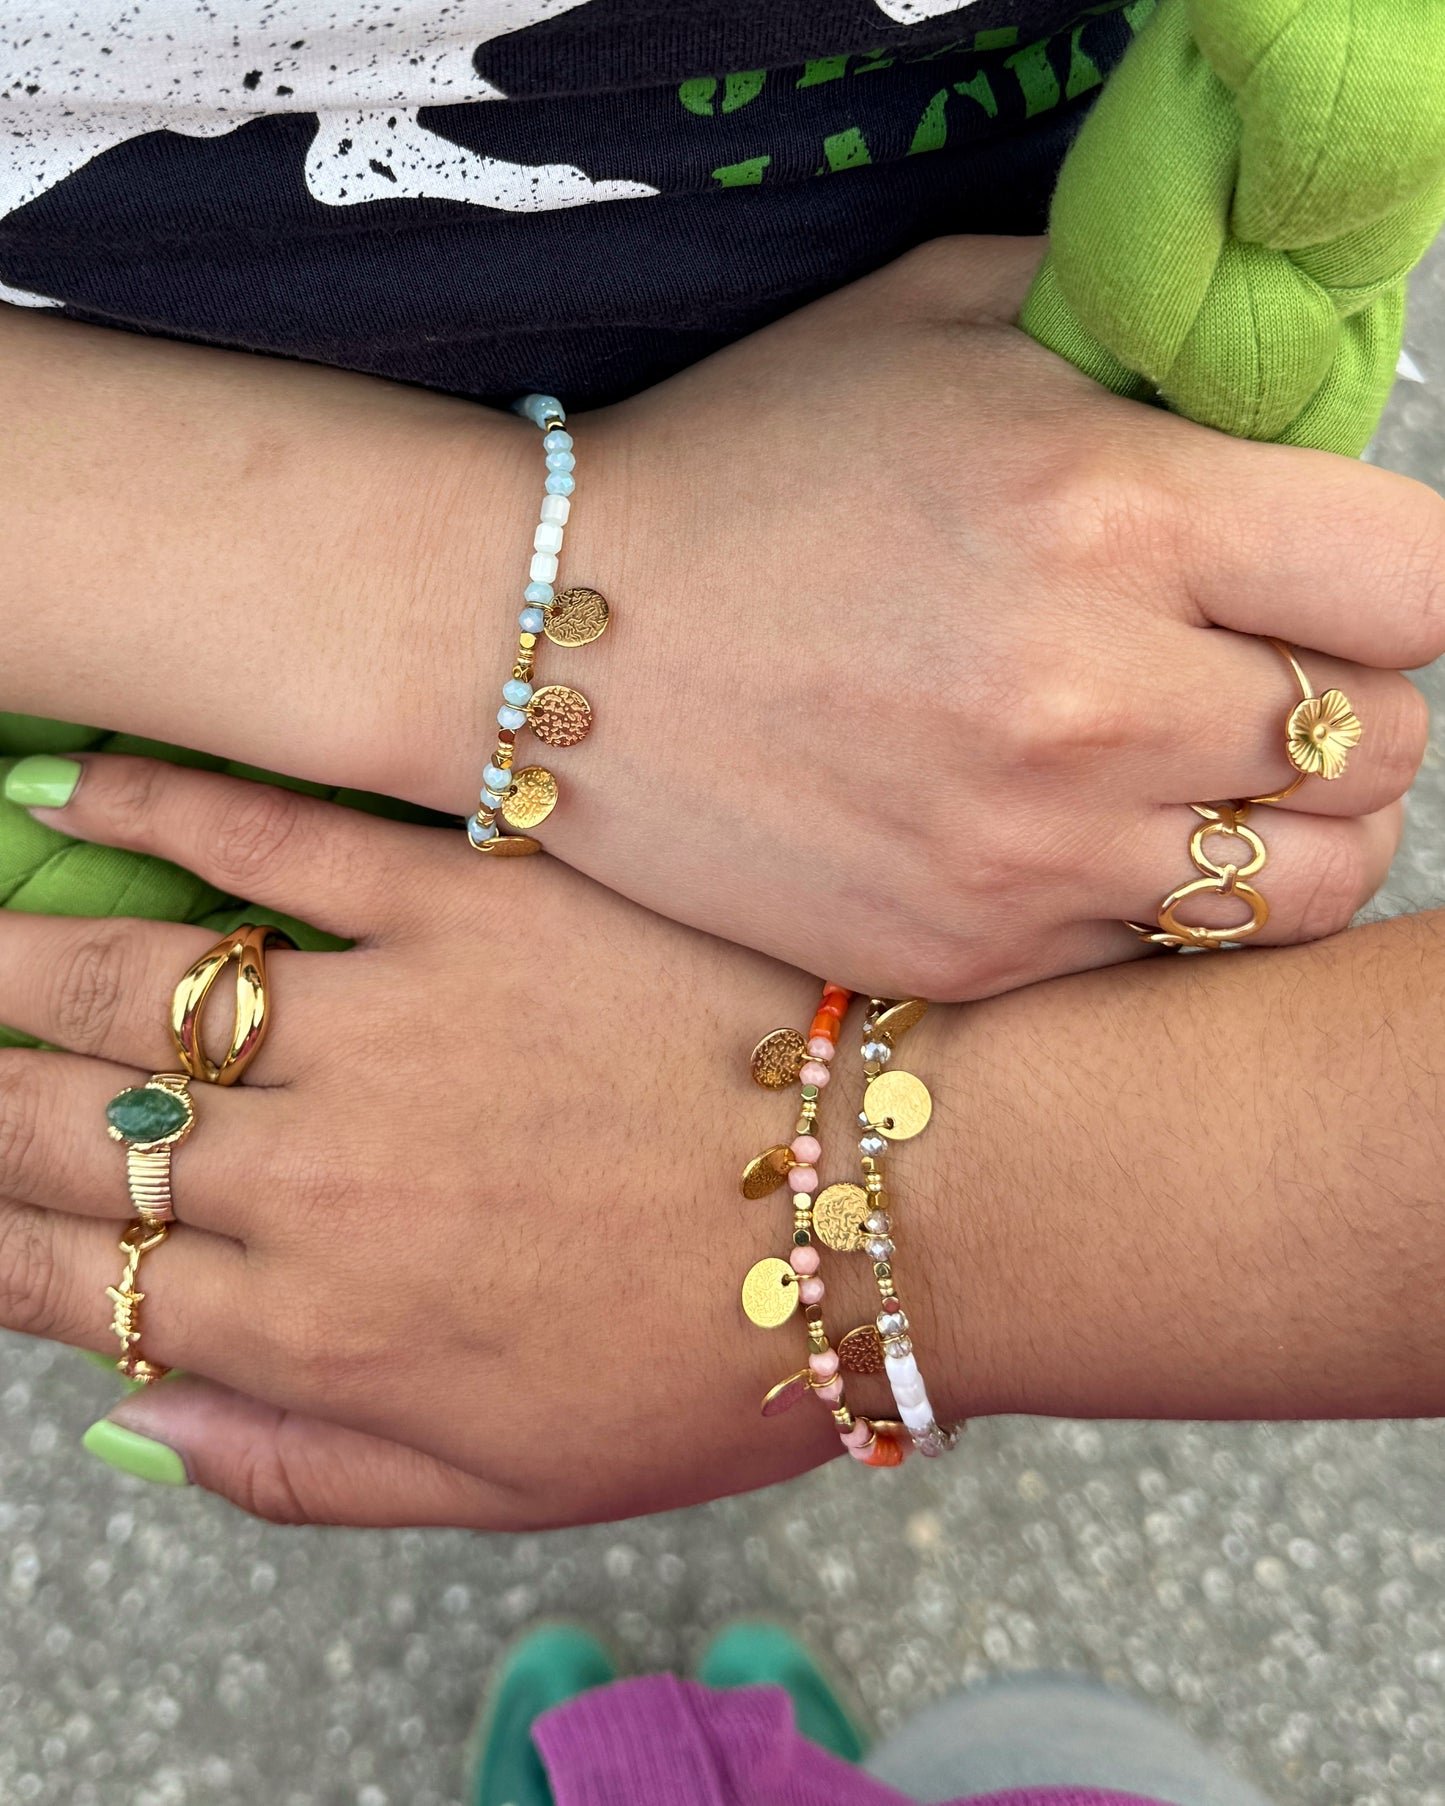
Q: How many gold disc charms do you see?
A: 13